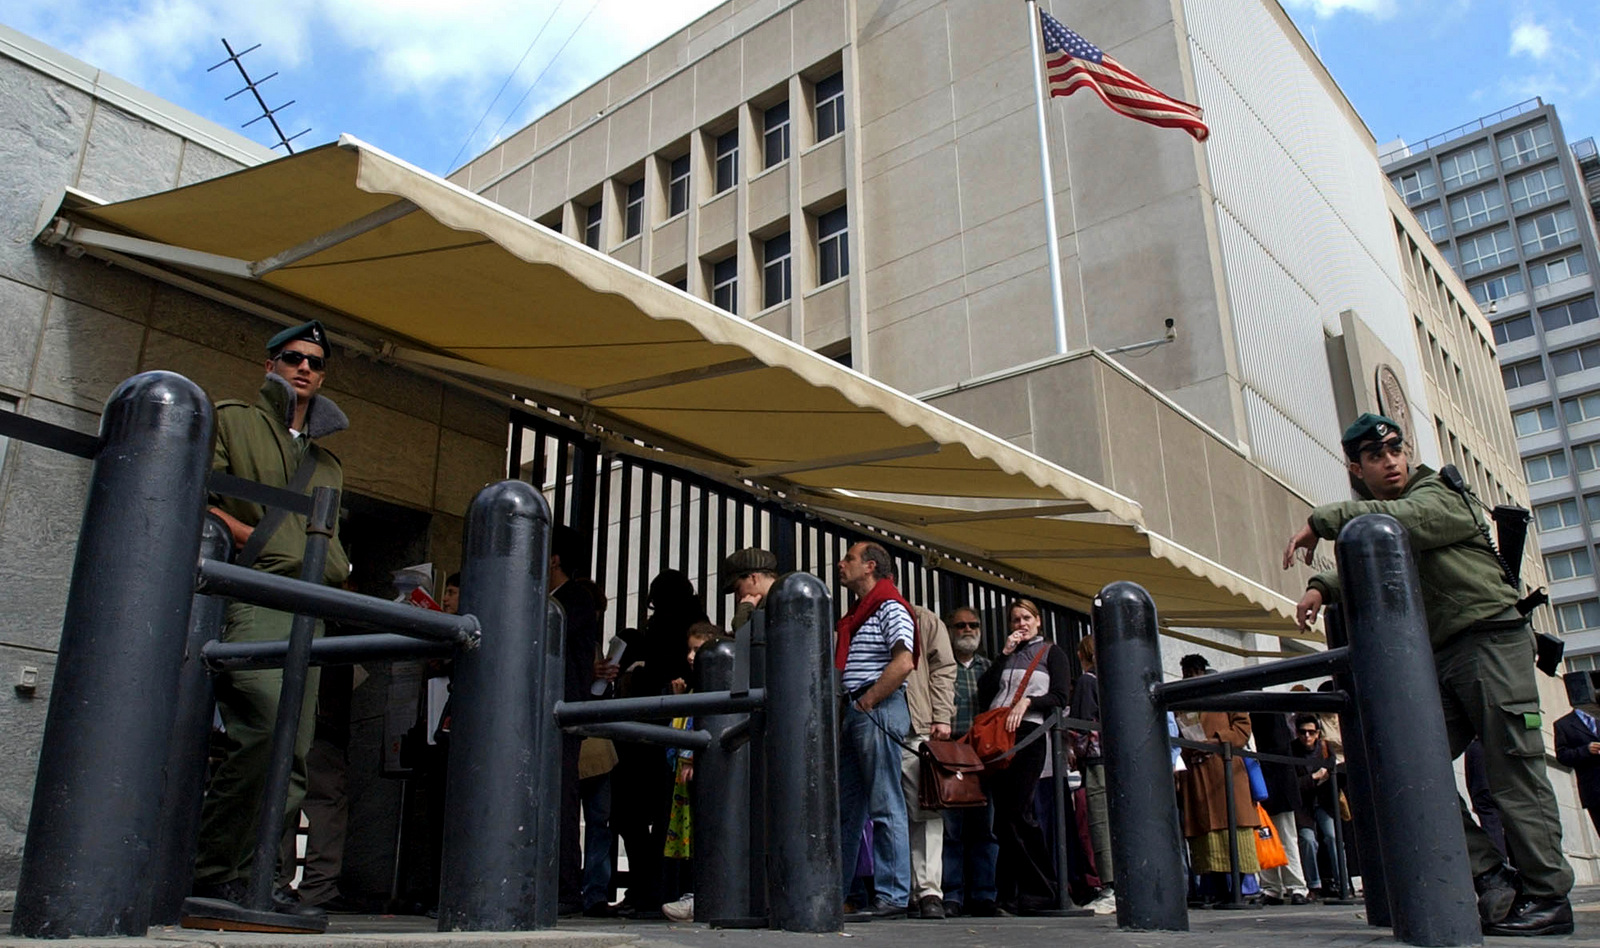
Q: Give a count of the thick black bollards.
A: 9